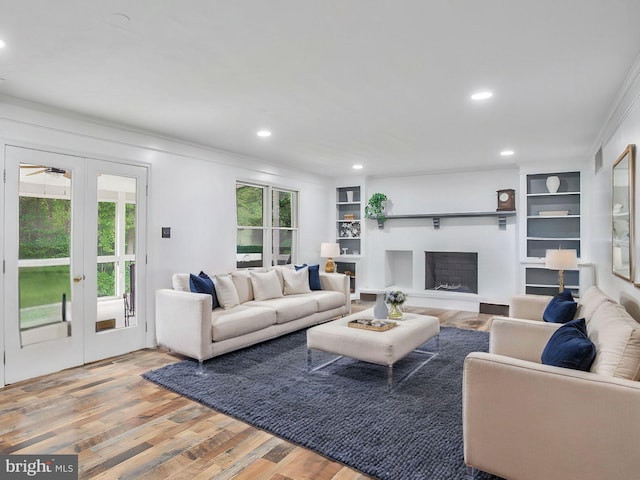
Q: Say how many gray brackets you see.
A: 3